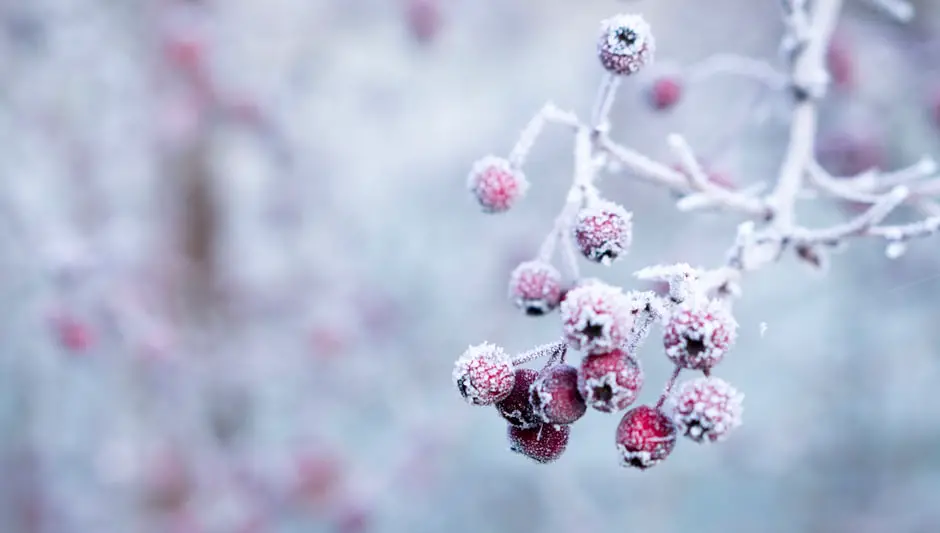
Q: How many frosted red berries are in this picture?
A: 13